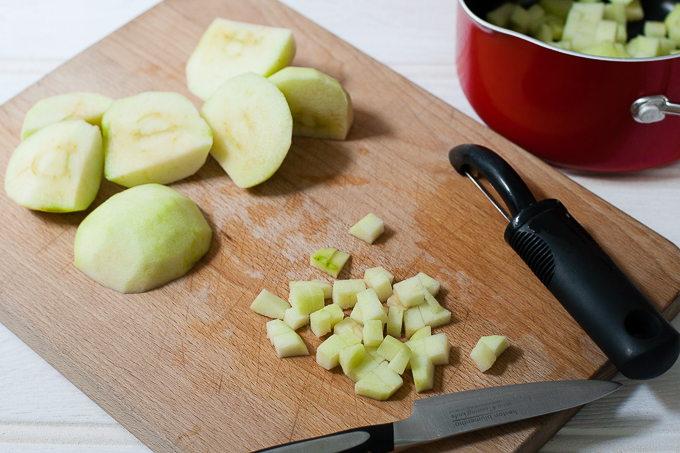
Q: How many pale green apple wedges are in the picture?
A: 7